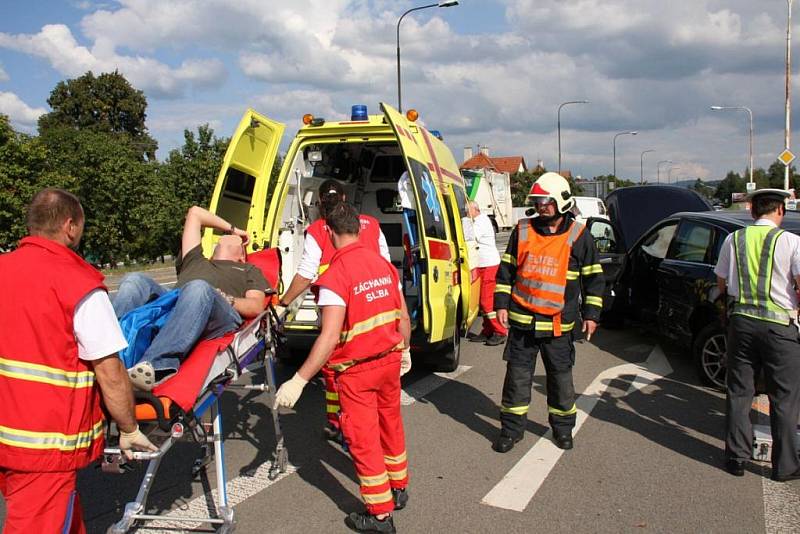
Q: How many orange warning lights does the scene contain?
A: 2